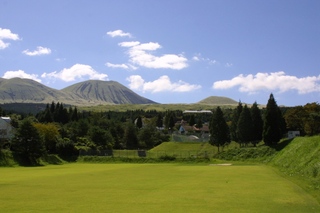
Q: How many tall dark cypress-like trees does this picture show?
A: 5